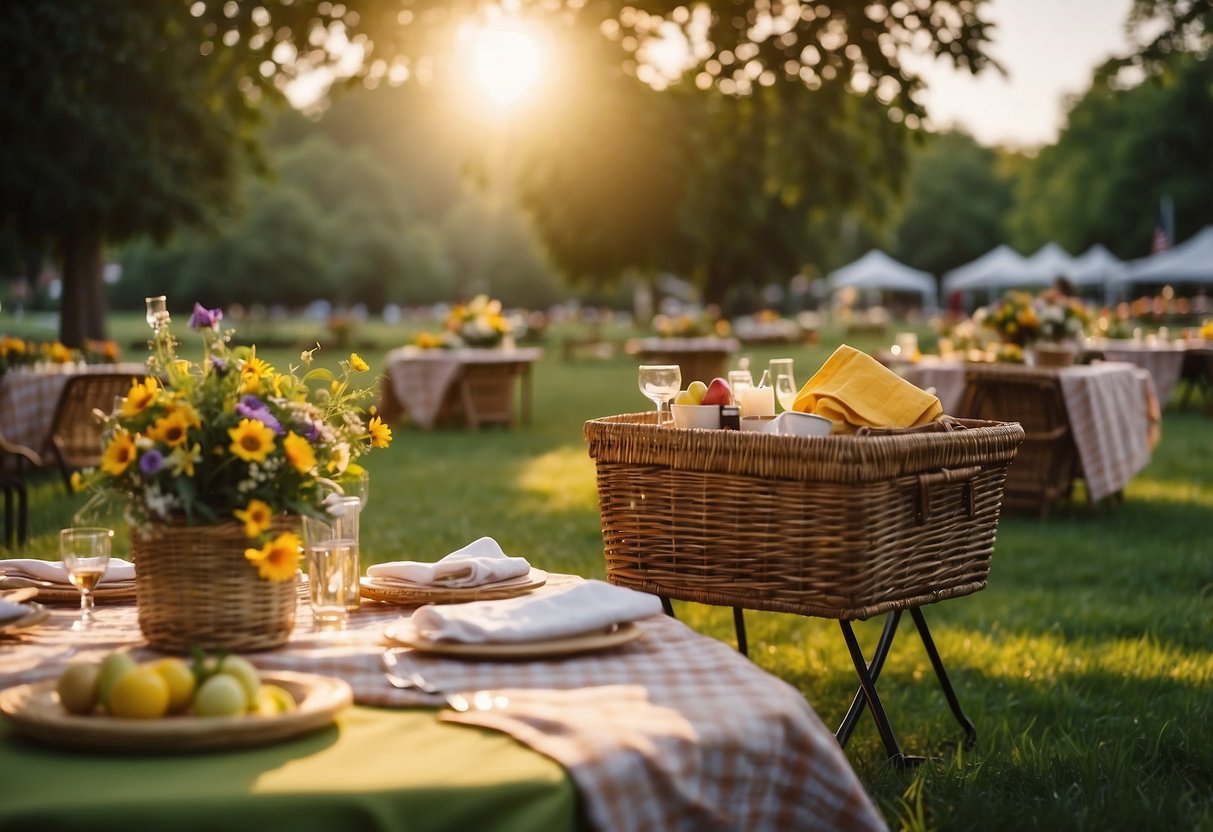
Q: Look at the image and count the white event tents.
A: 5